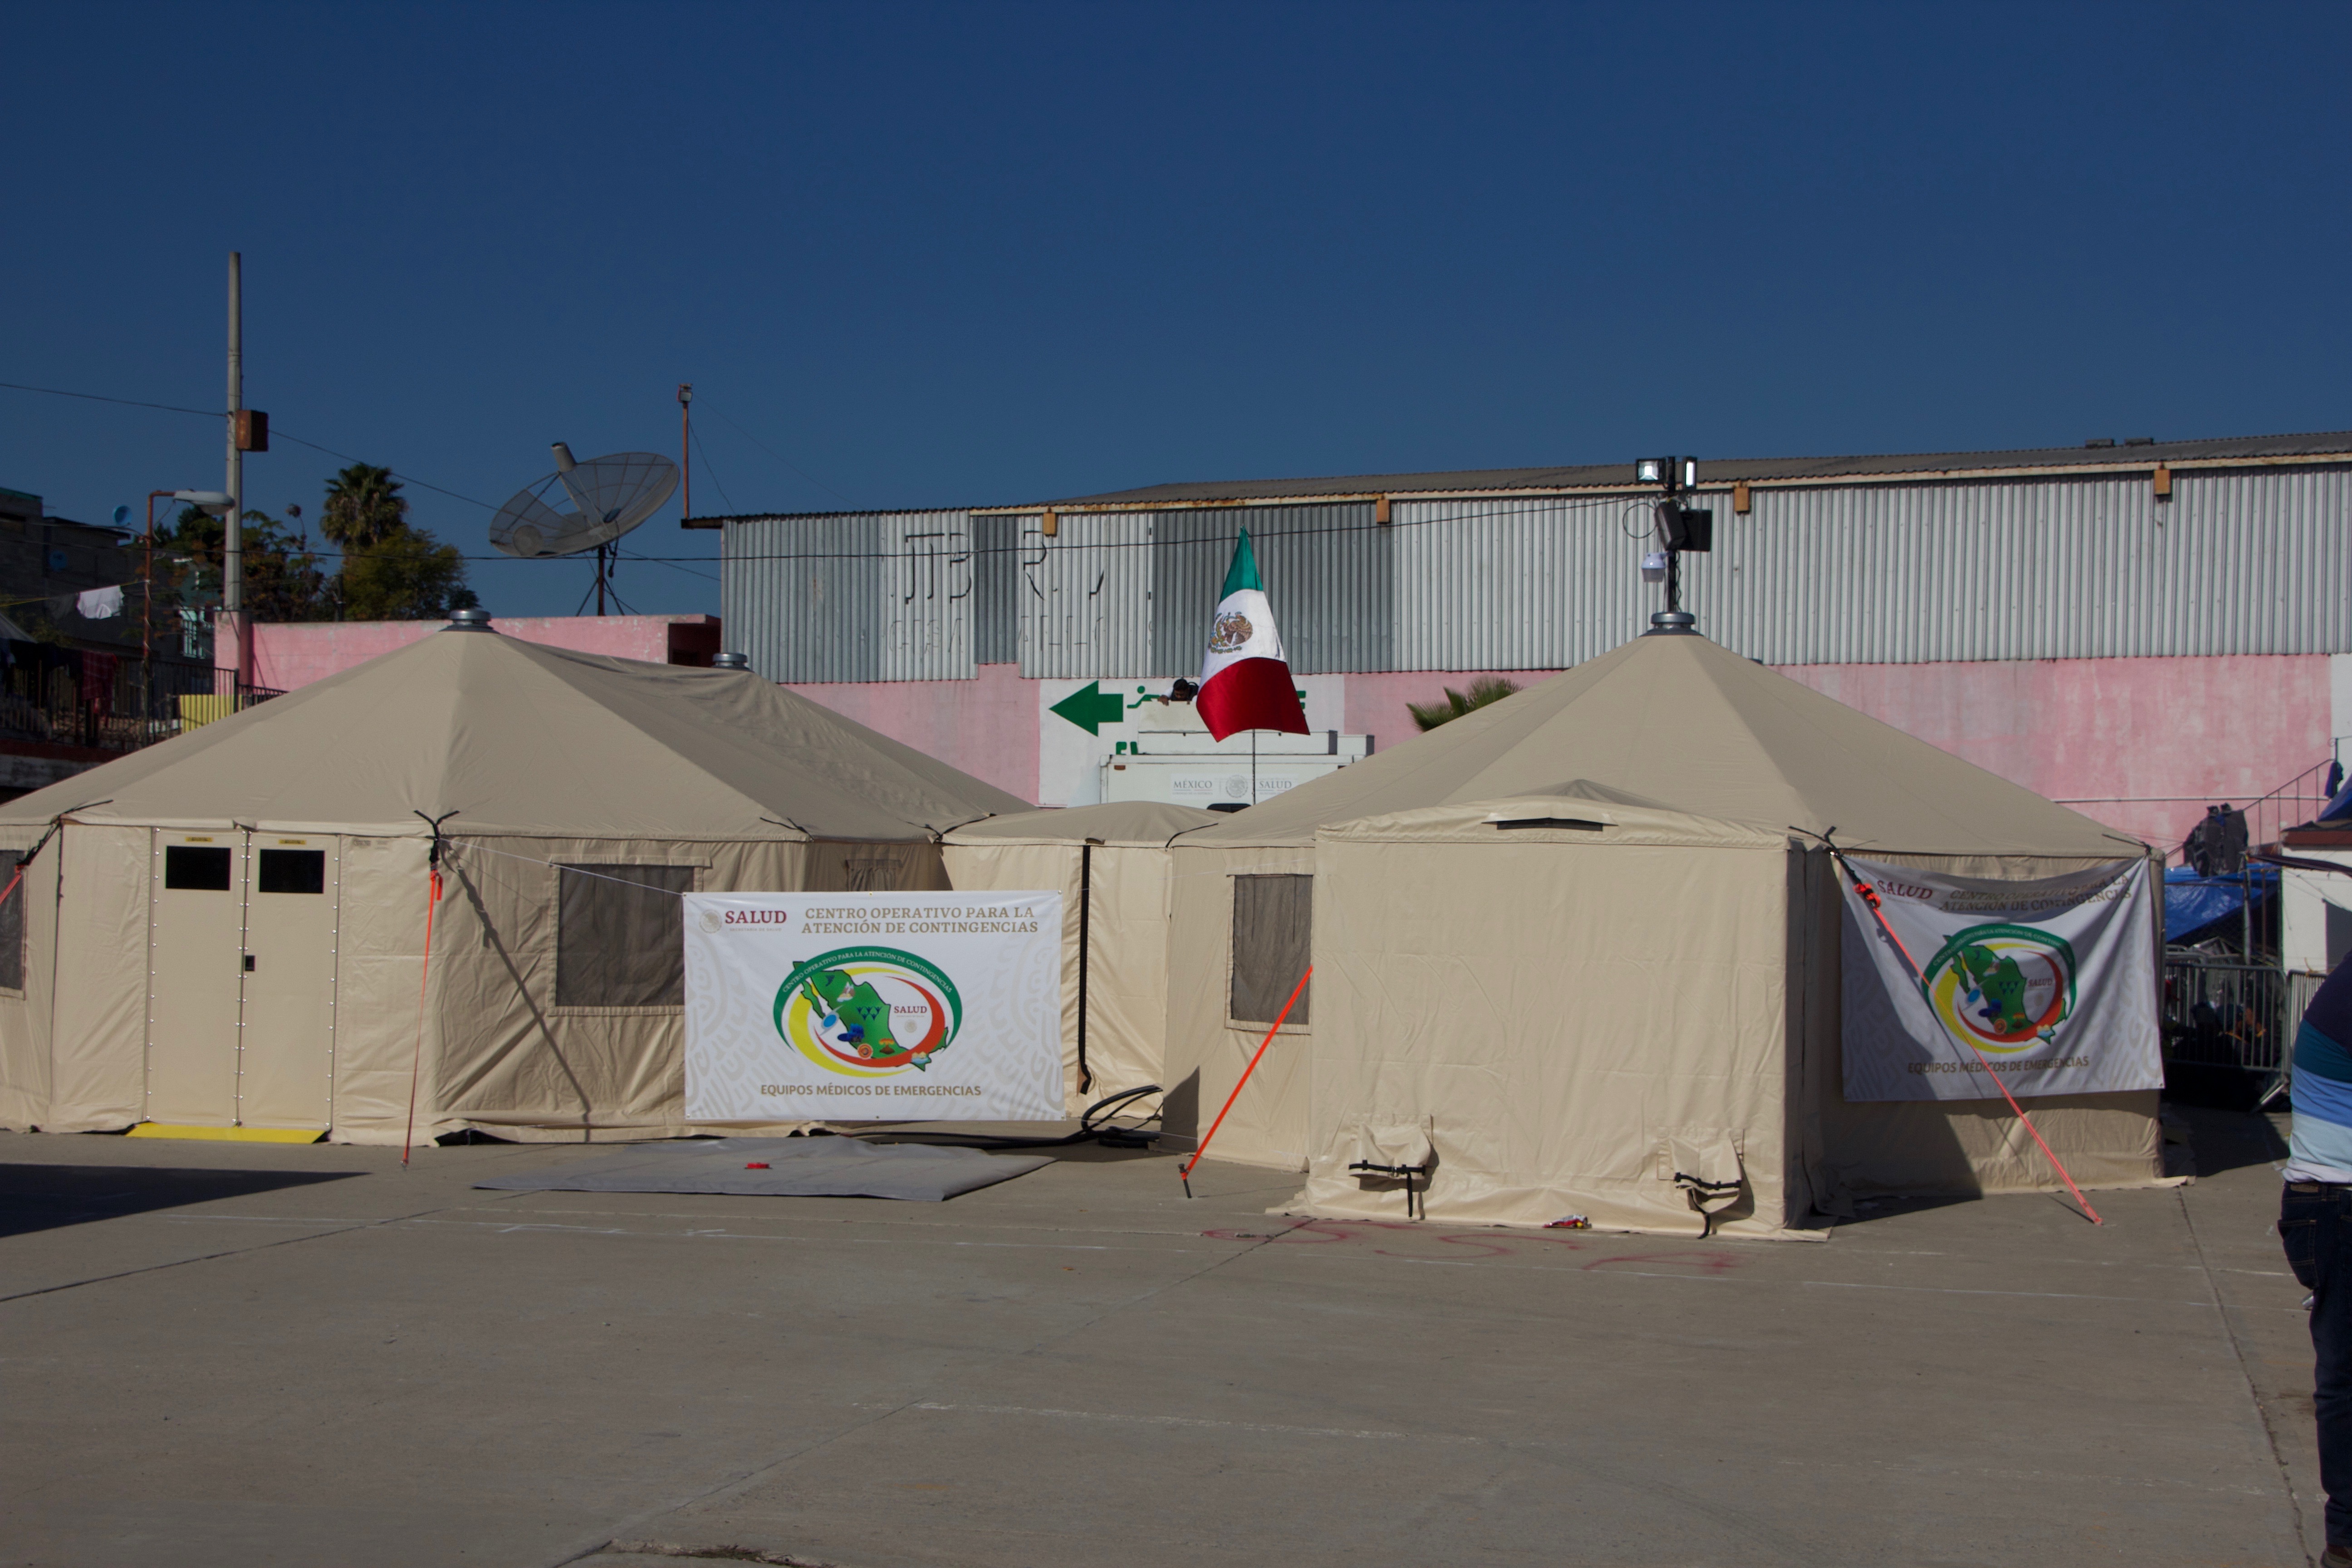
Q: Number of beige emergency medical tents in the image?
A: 2